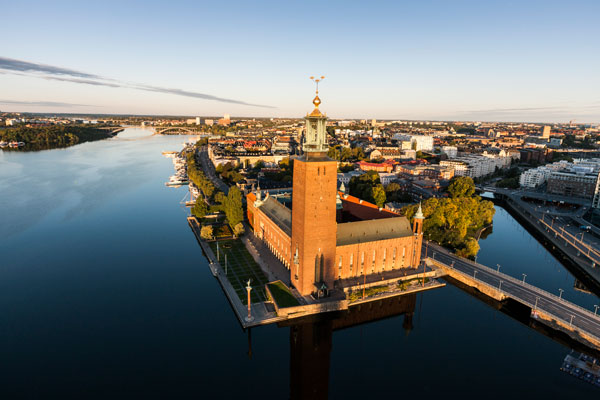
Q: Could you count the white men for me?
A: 0